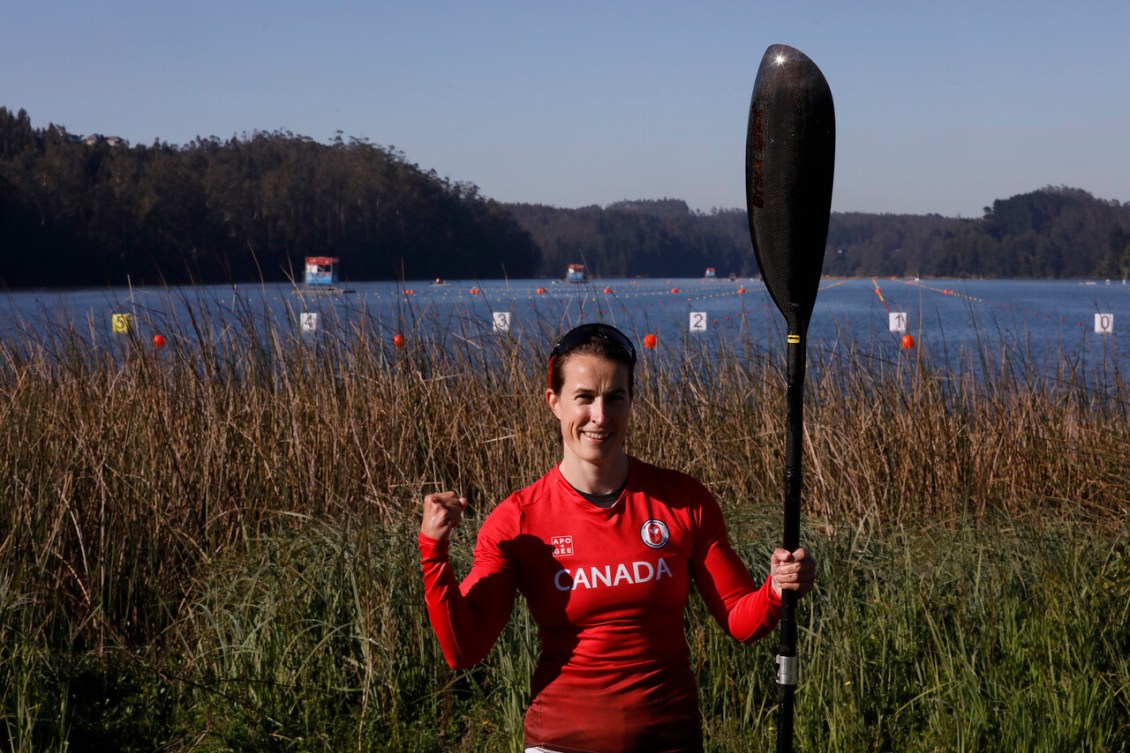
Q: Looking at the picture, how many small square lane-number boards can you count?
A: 6